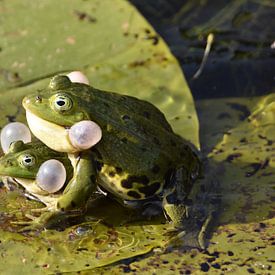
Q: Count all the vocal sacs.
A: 4